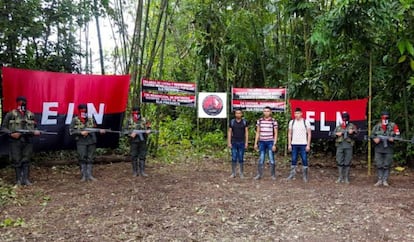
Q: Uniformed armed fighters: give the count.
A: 5